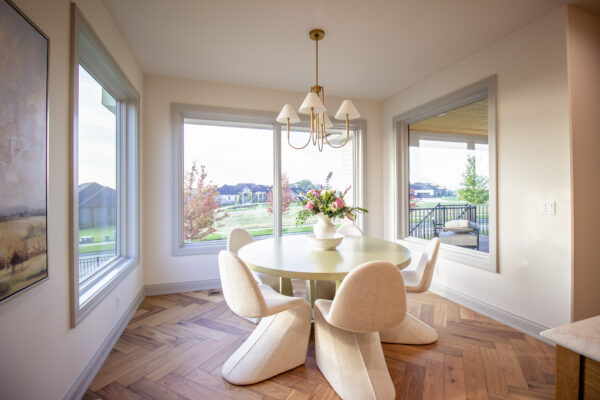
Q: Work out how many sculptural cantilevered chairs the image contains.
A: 5